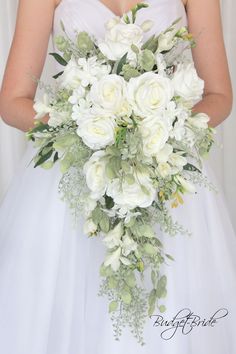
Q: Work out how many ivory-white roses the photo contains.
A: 8